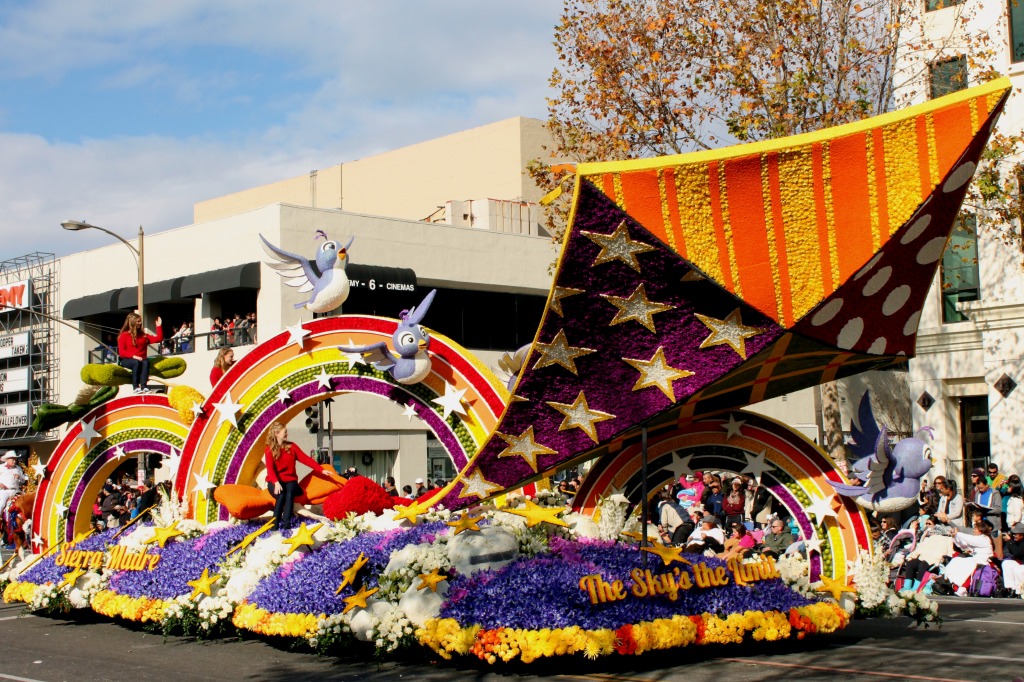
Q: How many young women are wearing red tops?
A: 3